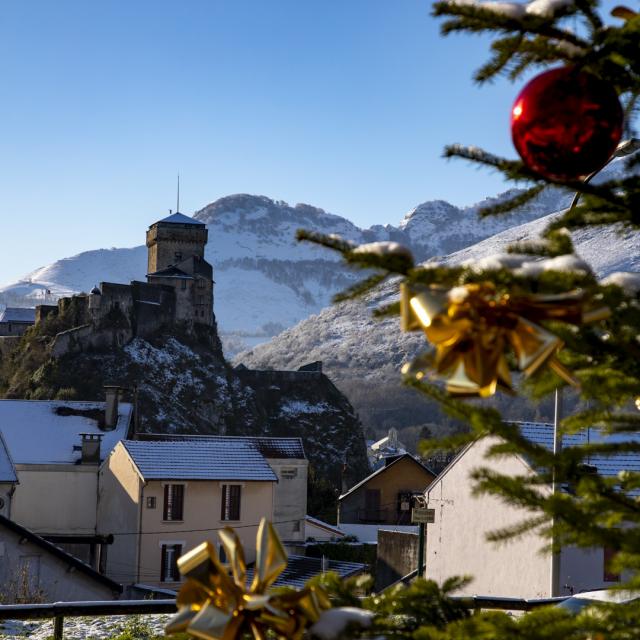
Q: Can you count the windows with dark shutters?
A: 3